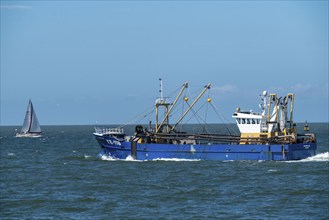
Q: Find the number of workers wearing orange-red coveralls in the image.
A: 0